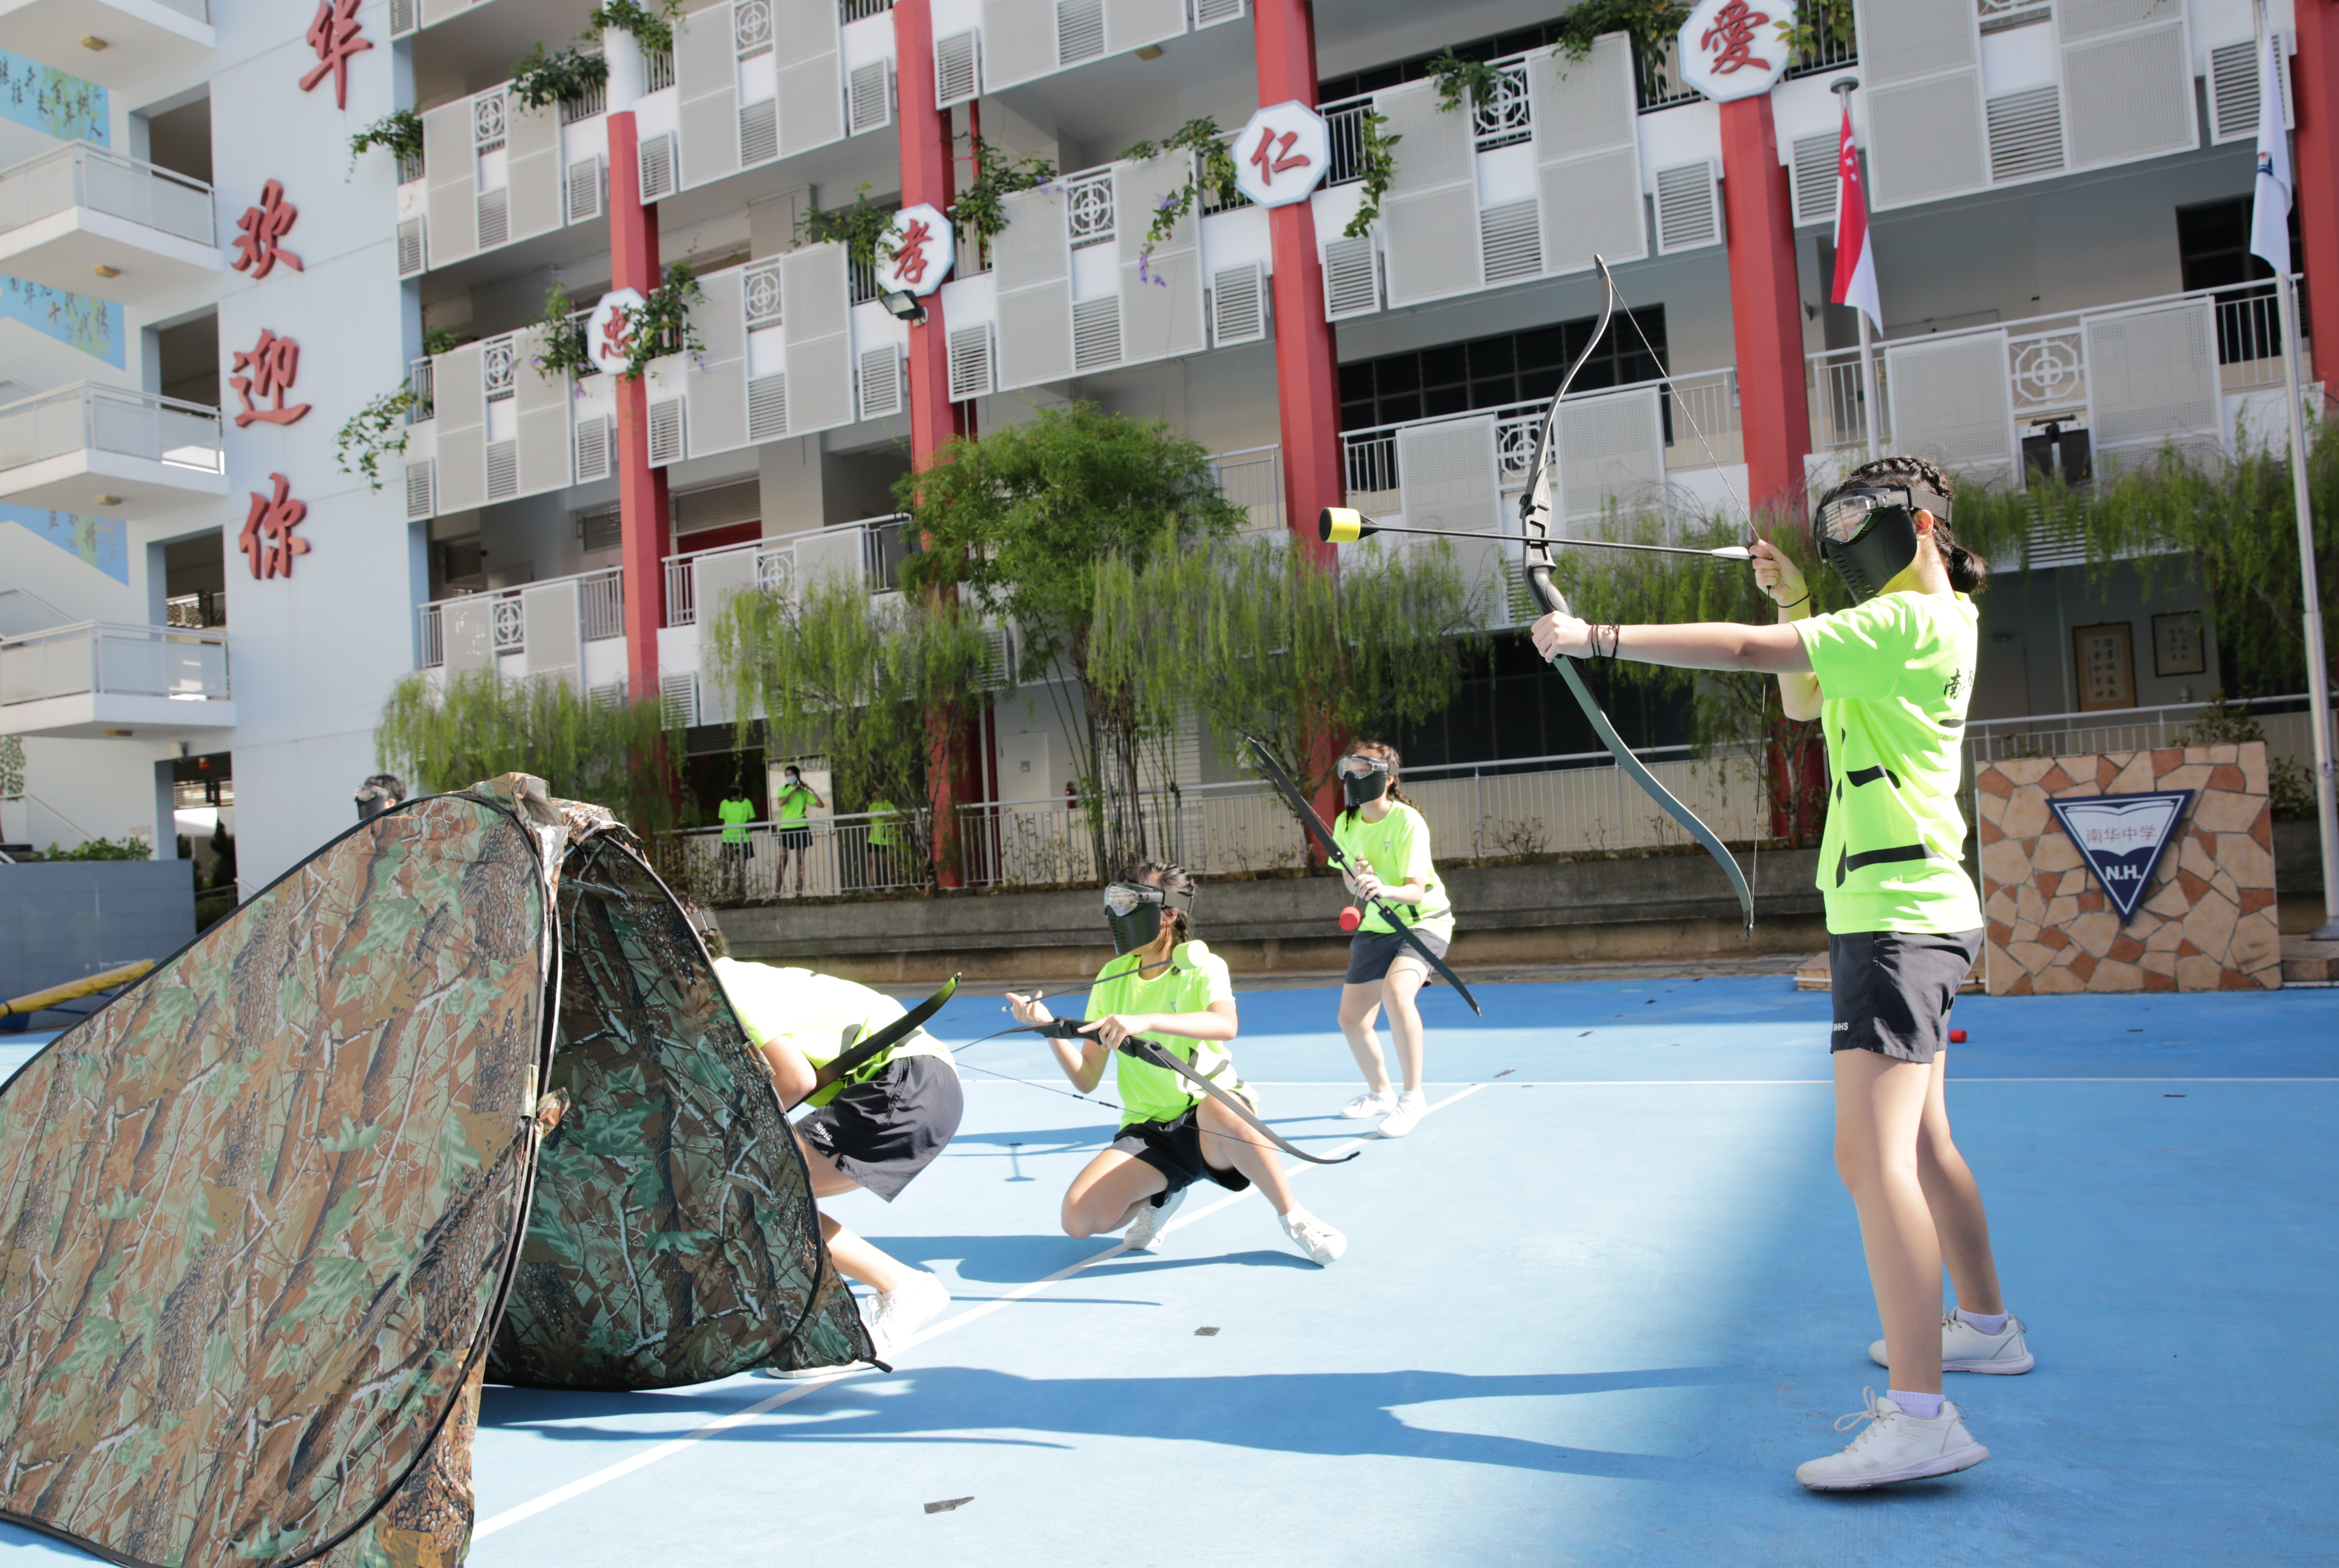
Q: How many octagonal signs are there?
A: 4